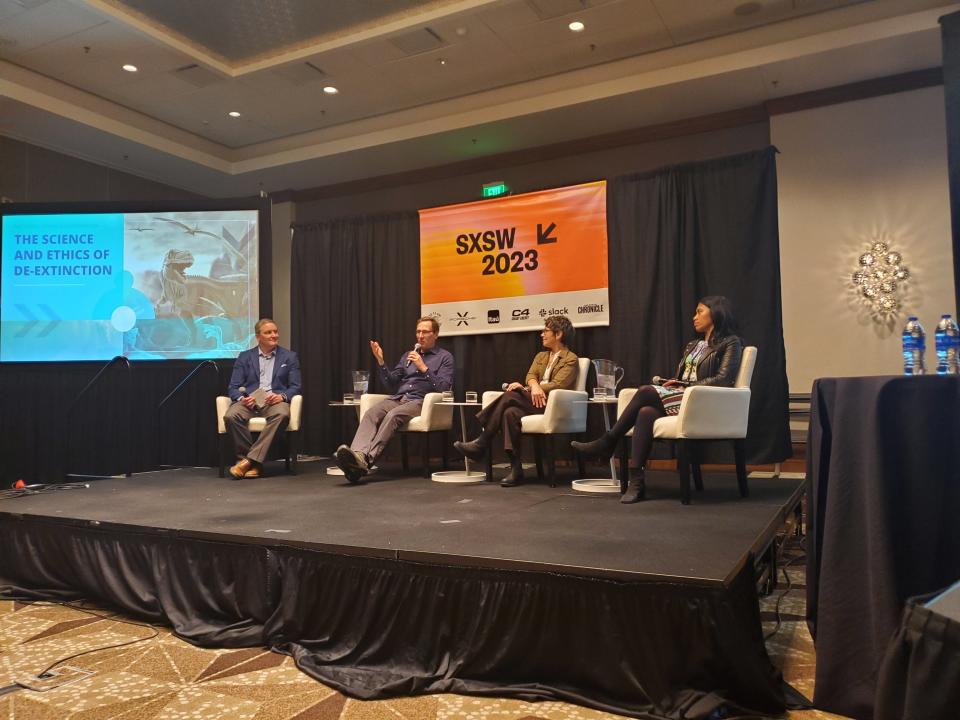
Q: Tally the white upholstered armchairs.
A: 4